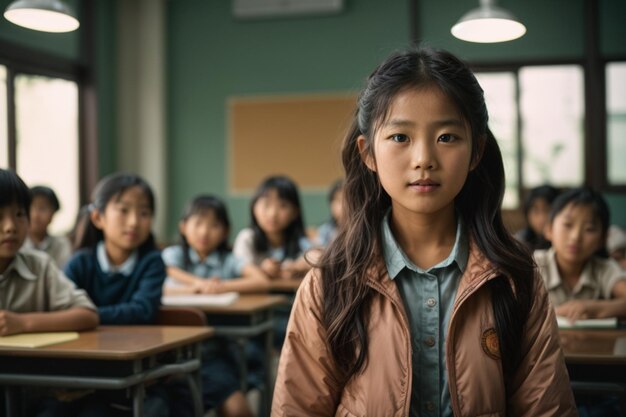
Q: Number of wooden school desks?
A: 4